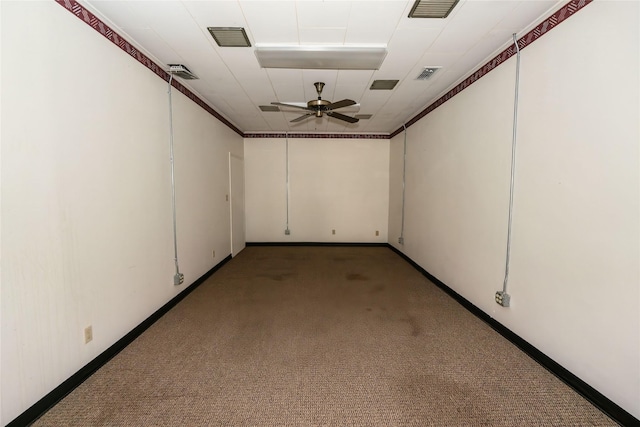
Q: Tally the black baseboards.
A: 3